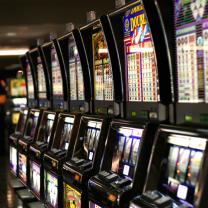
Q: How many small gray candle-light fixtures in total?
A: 5